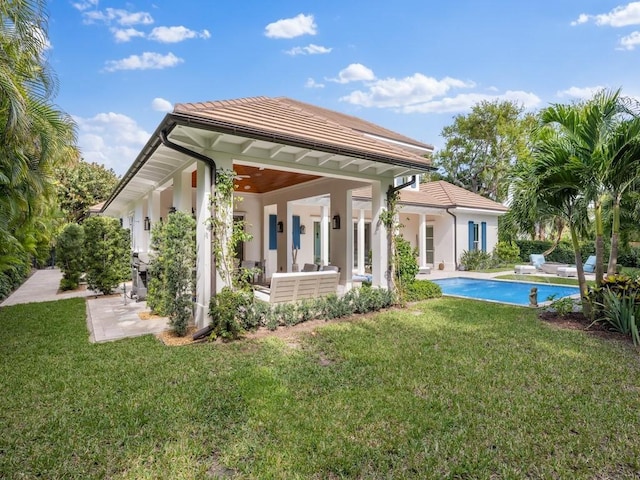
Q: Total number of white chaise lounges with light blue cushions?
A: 2